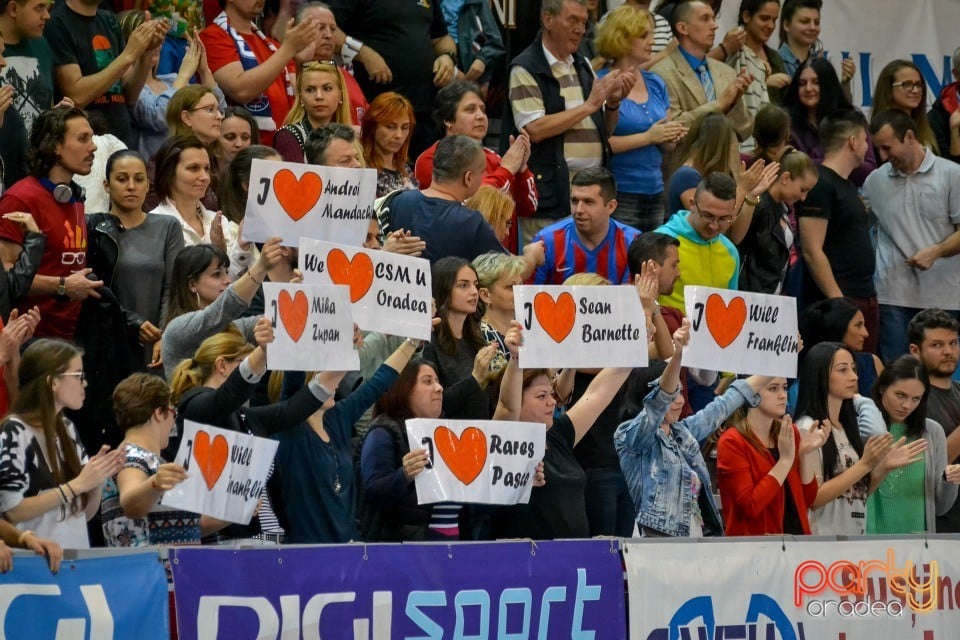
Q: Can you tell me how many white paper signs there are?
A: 7